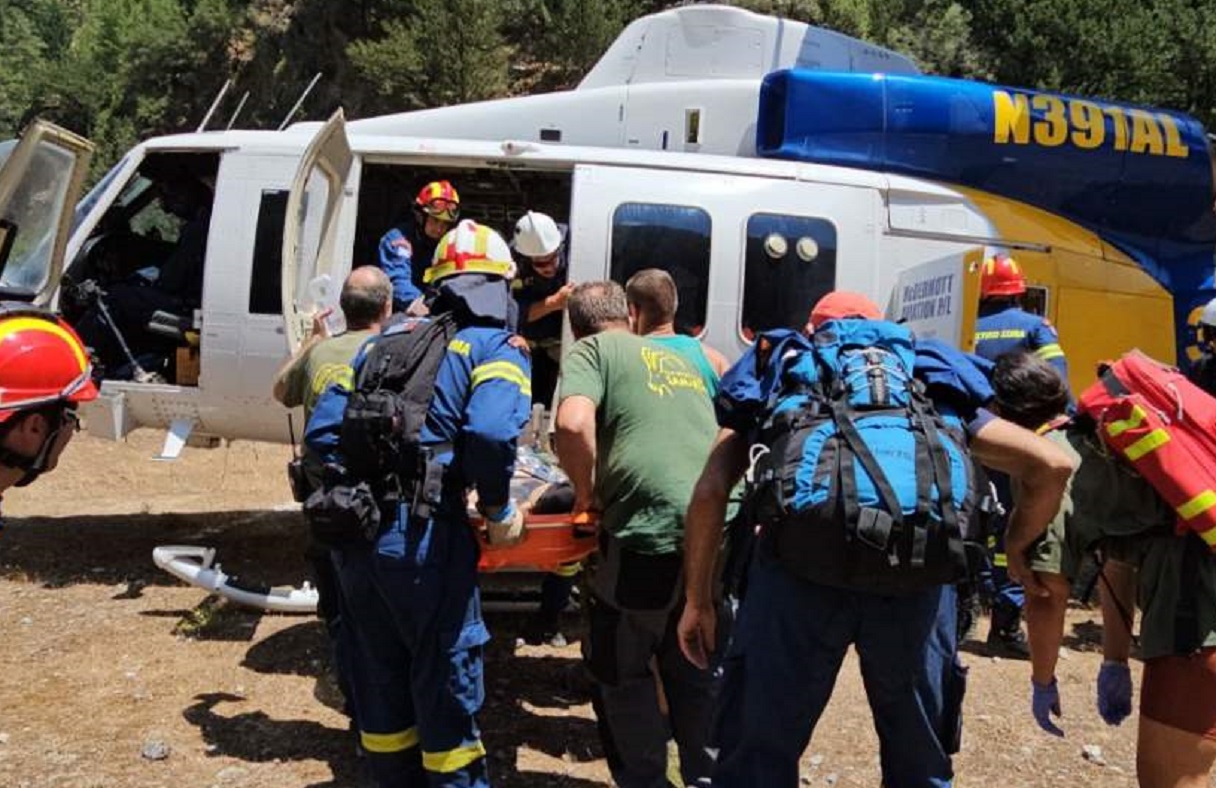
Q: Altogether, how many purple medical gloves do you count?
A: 2